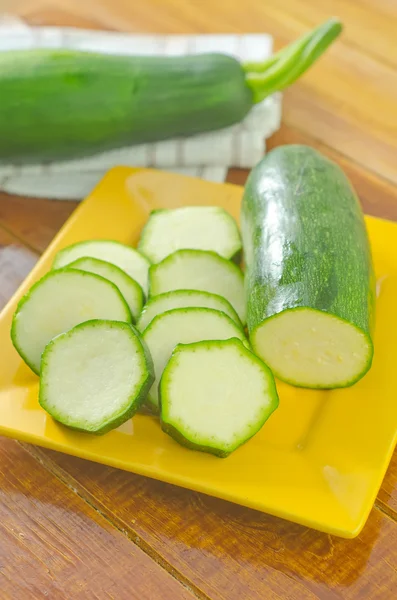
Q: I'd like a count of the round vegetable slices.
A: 9